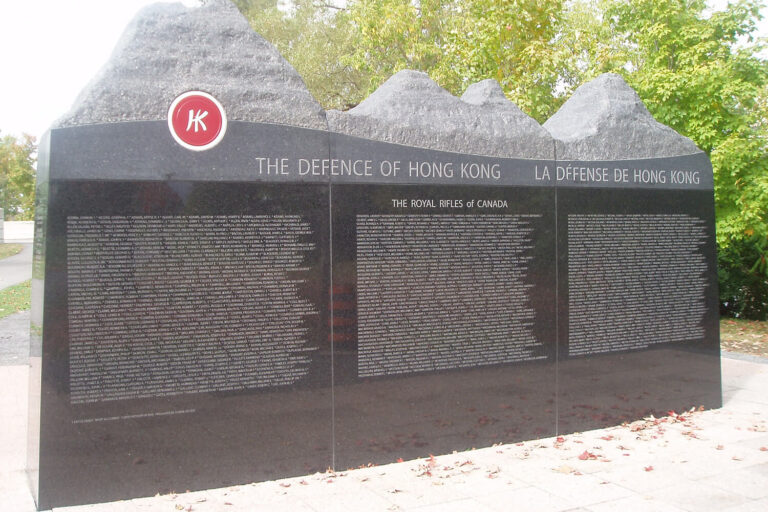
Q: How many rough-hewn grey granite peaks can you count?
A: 4